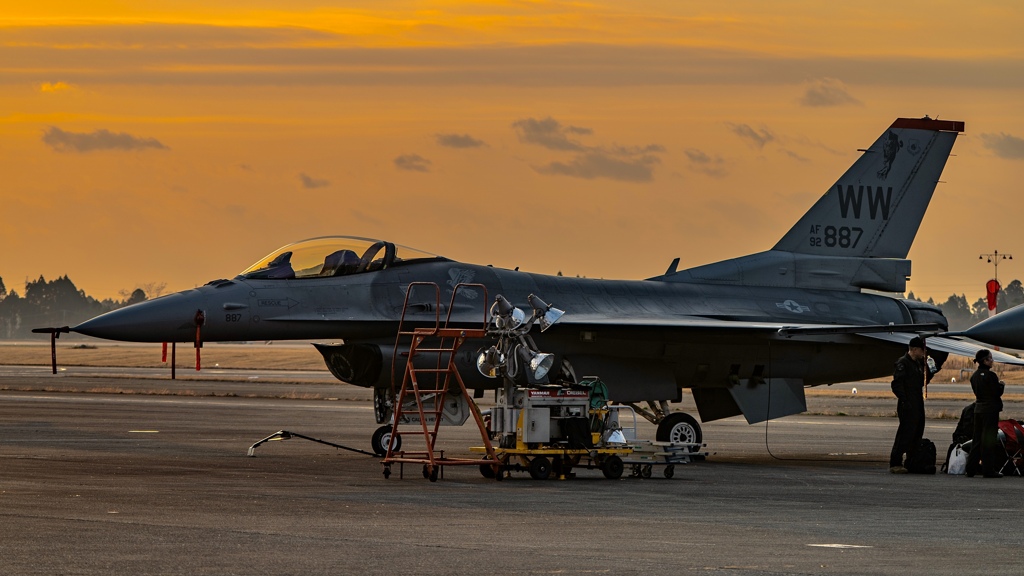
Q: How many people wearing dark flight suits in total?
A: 2